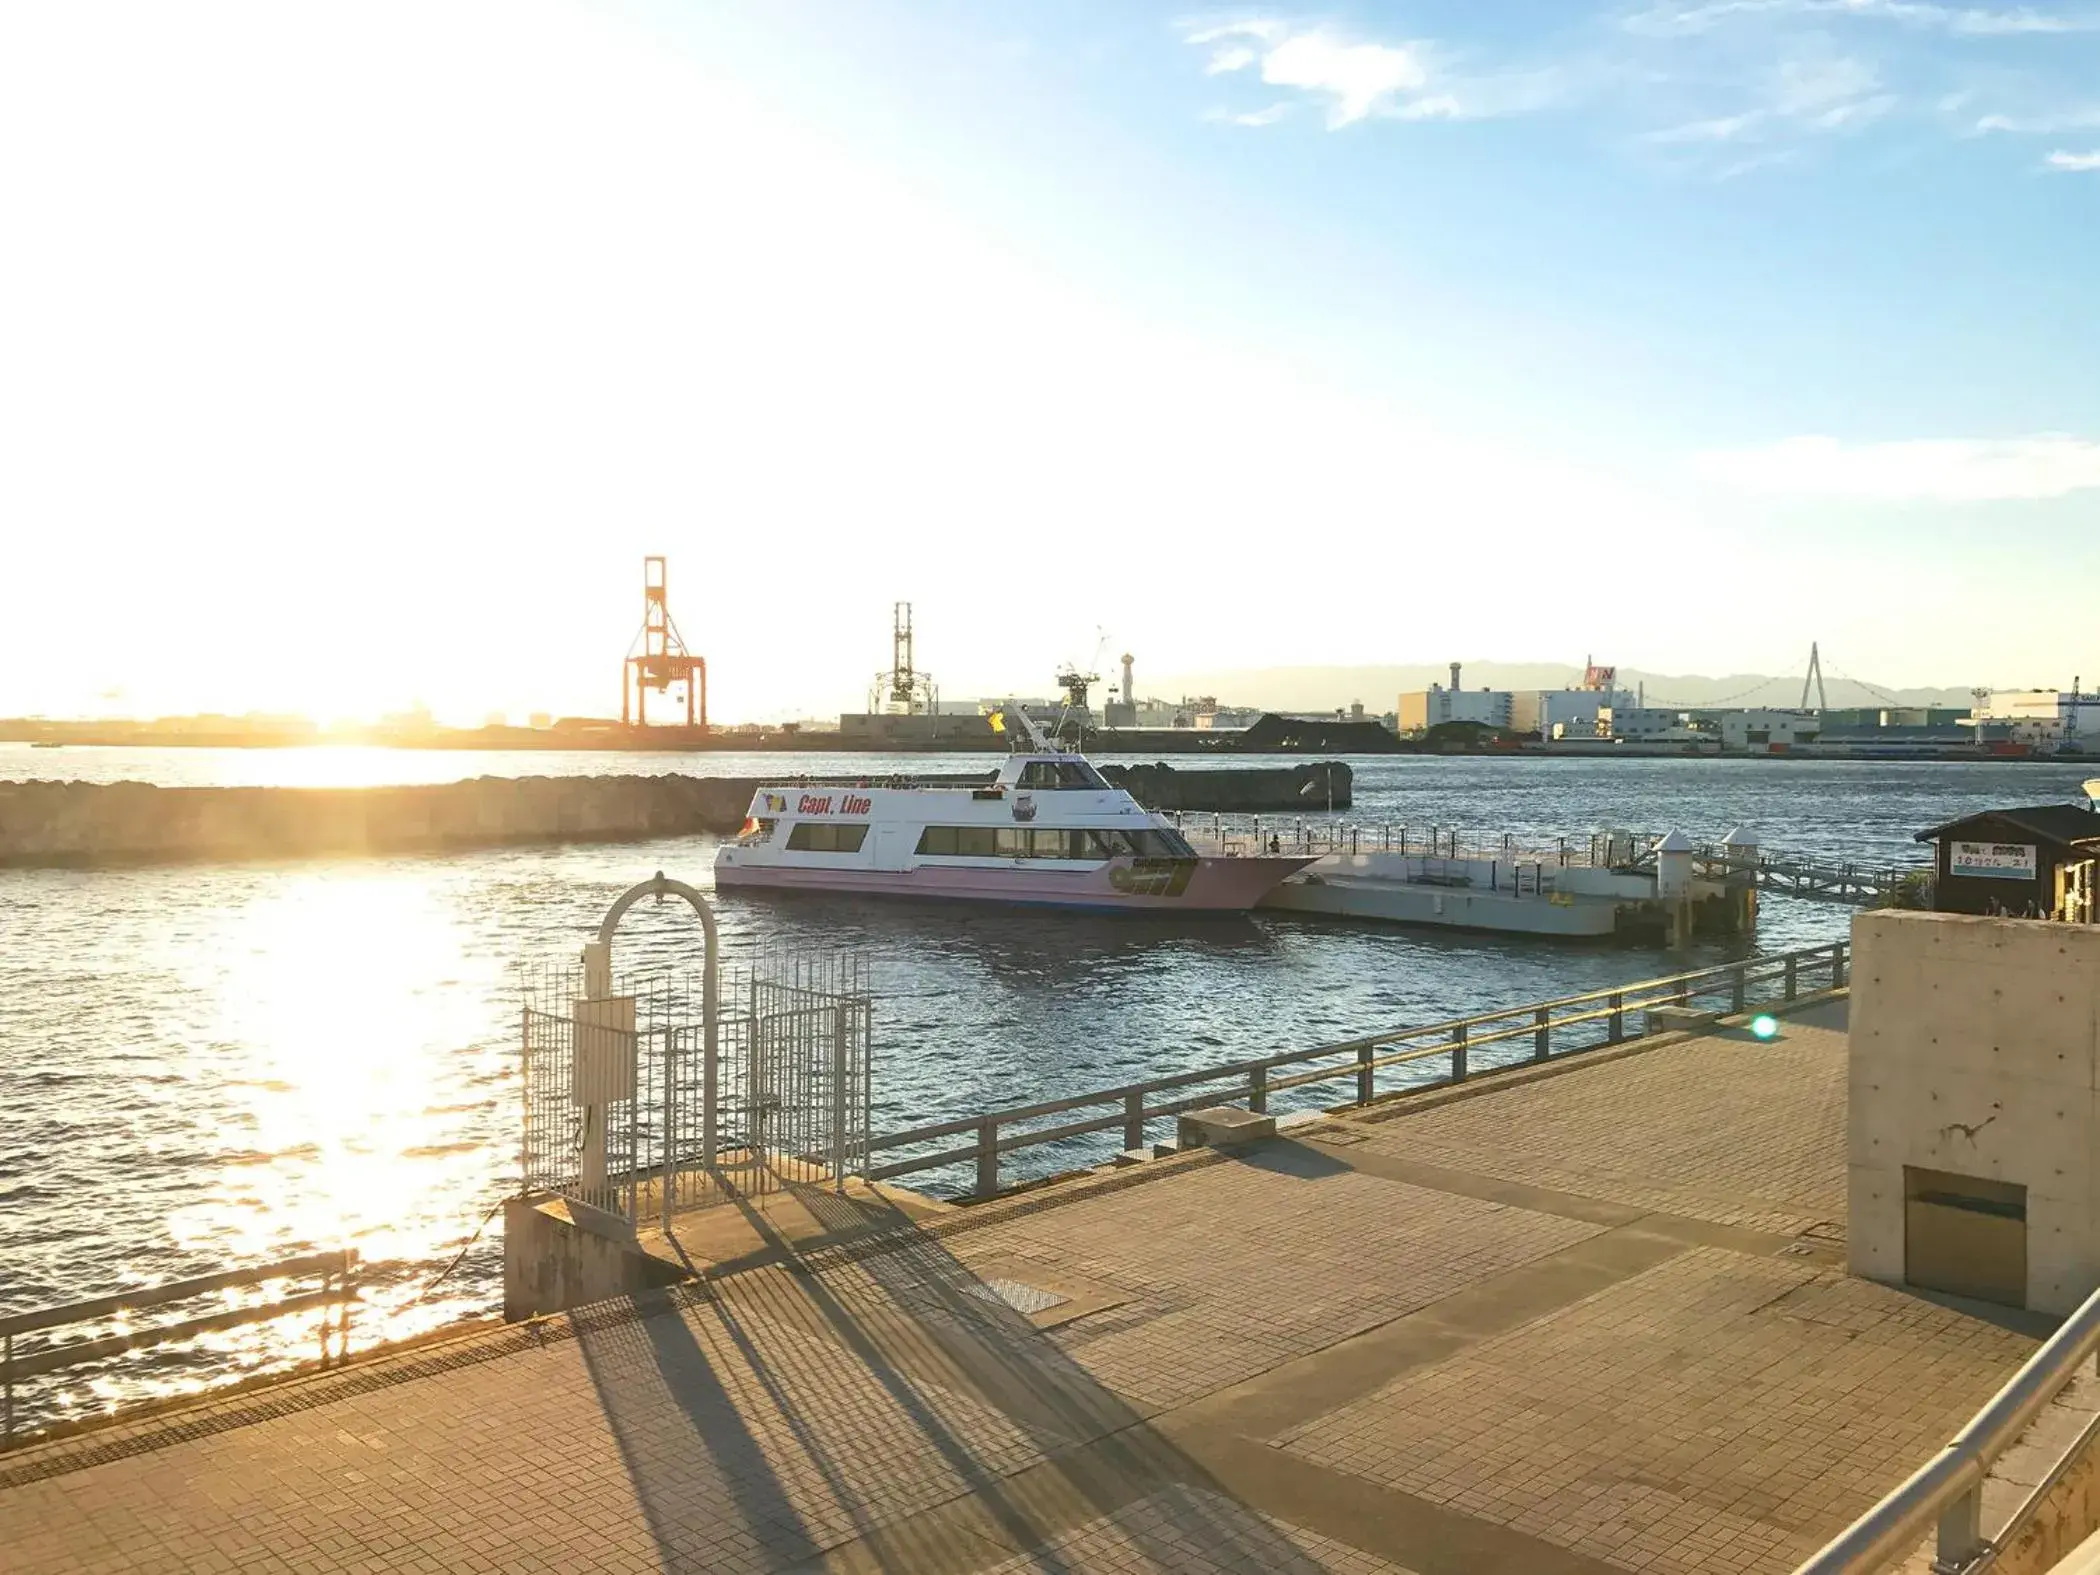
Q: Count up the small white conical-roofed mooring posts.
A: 2